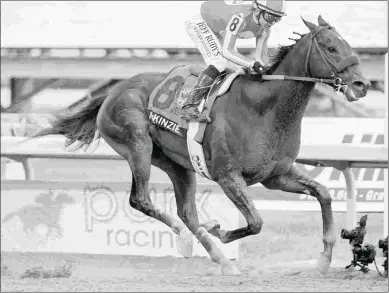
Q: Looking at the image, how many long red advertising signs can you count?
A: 0